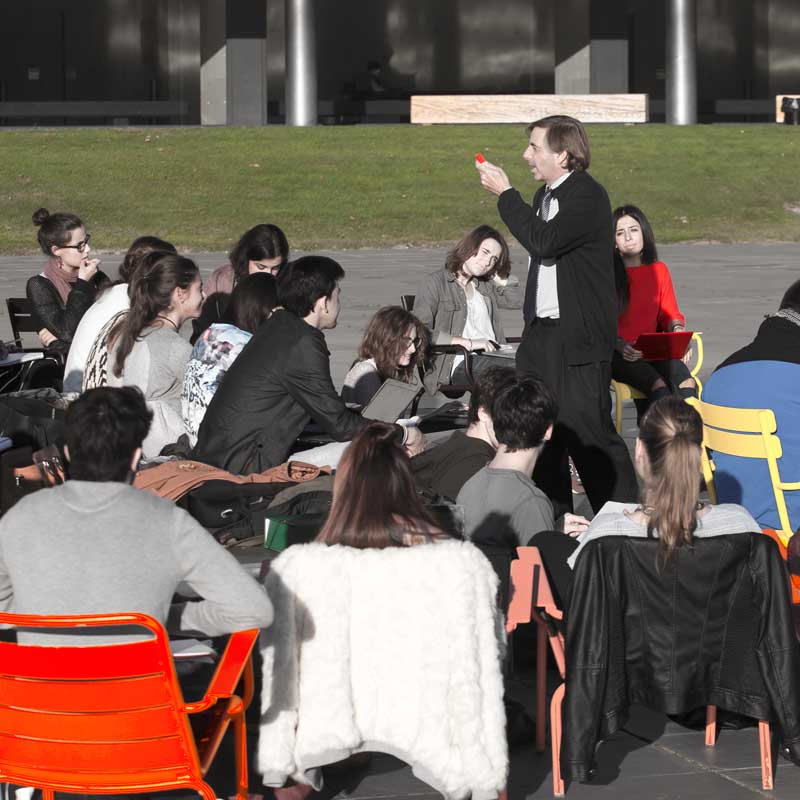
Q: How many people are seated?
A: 15